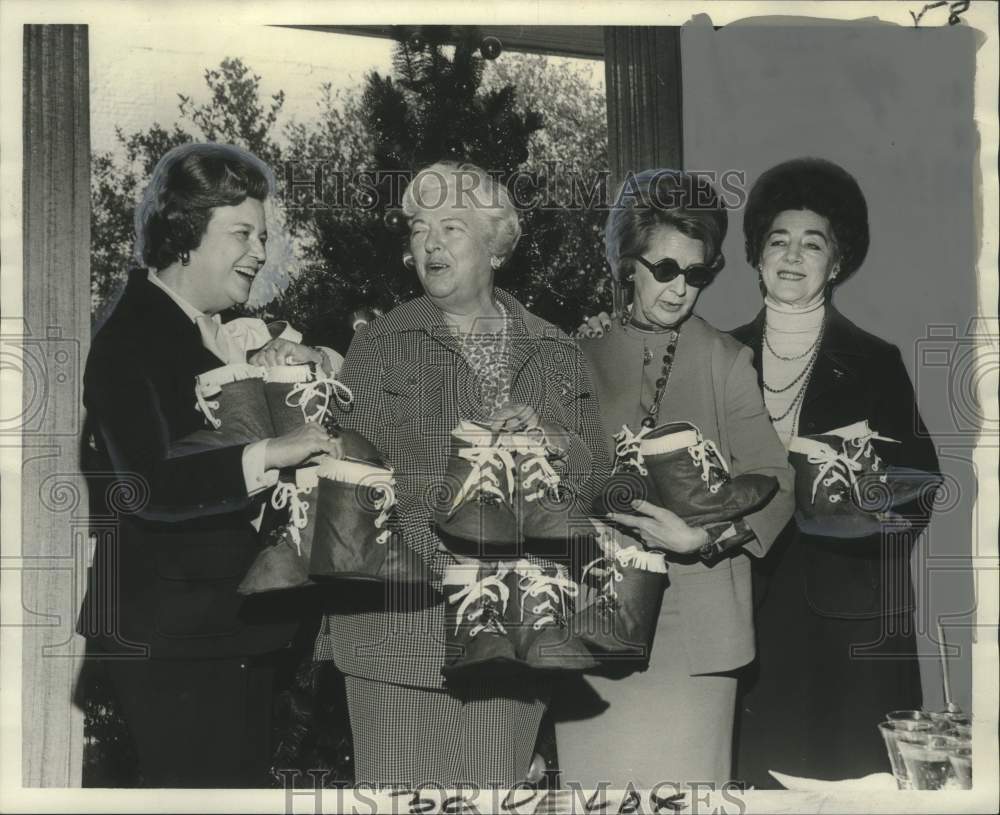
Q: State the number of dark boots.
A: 13